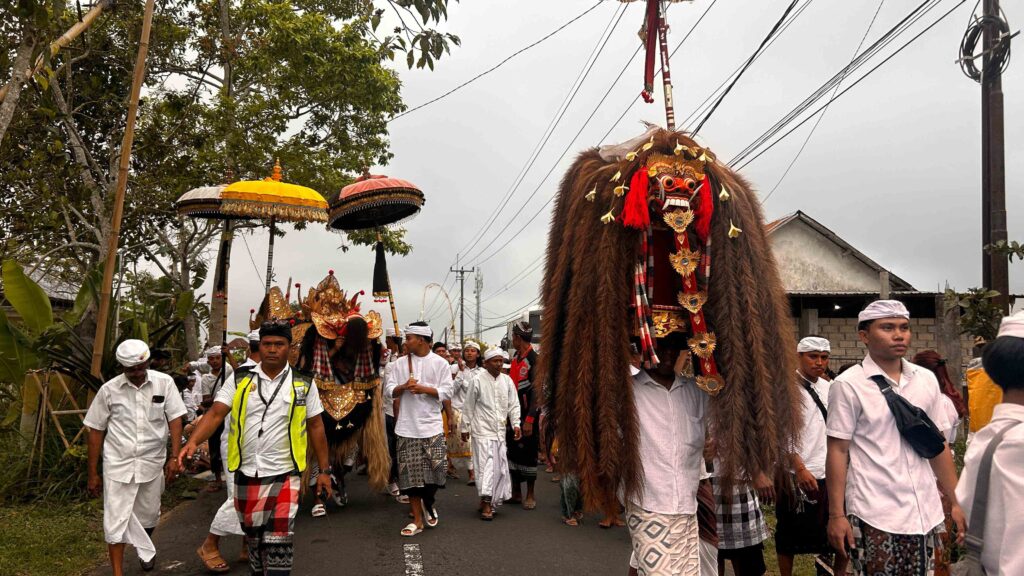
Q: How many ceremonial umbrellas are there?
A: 3